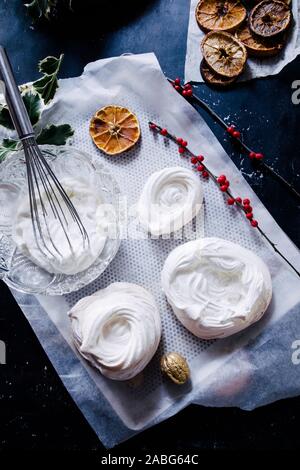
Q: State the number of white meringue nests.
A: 3